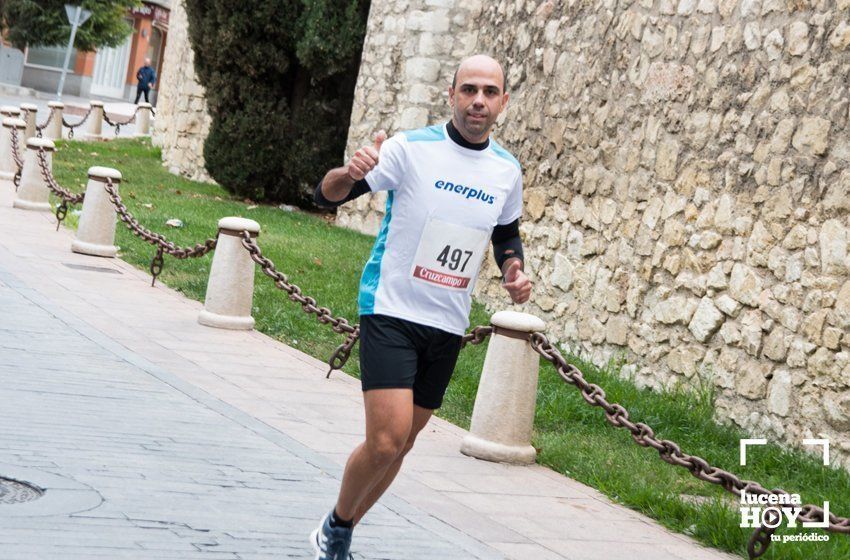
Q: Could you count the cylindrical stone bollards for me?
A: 10